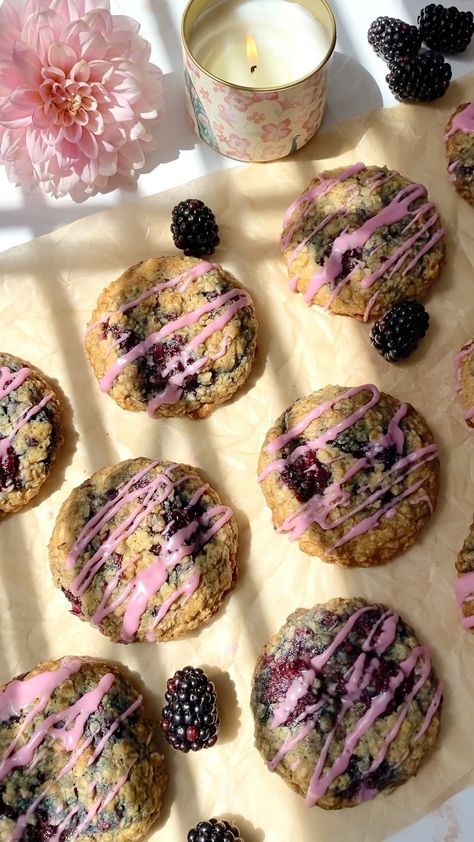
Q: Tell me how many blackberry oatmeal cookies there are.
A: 10